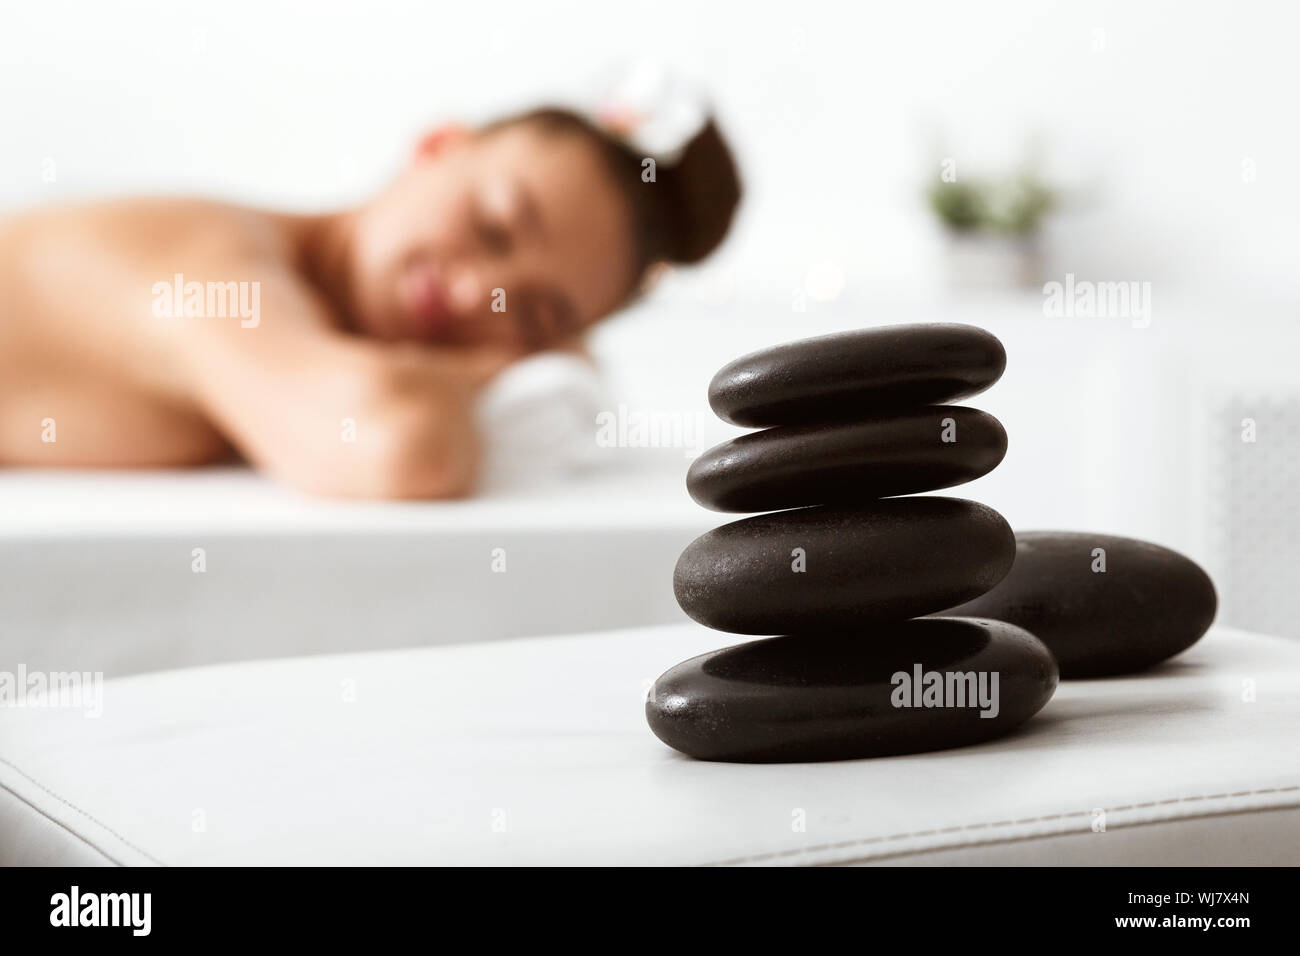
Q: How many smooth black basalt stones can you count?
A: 5